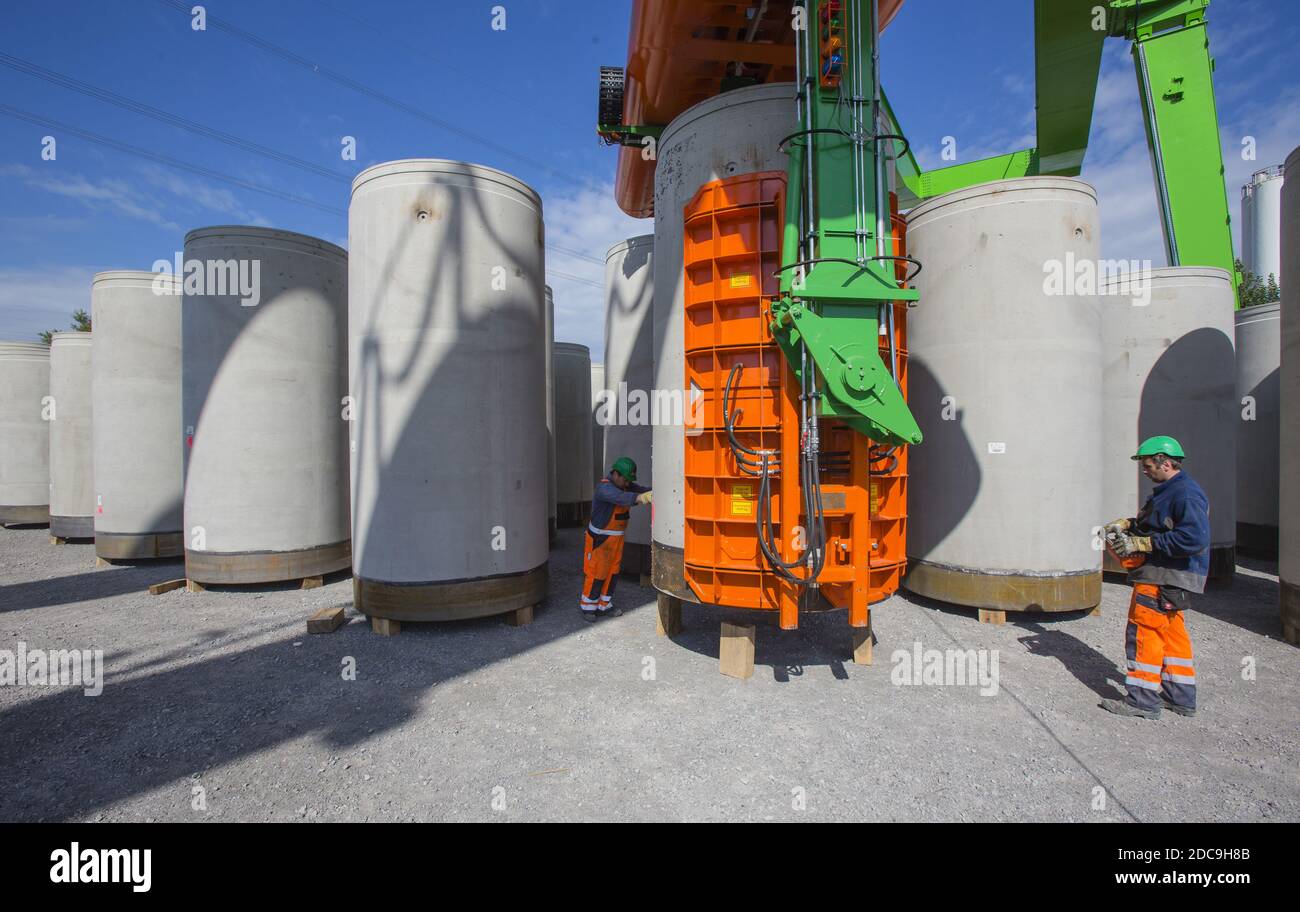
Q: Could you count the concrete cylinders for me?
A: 14